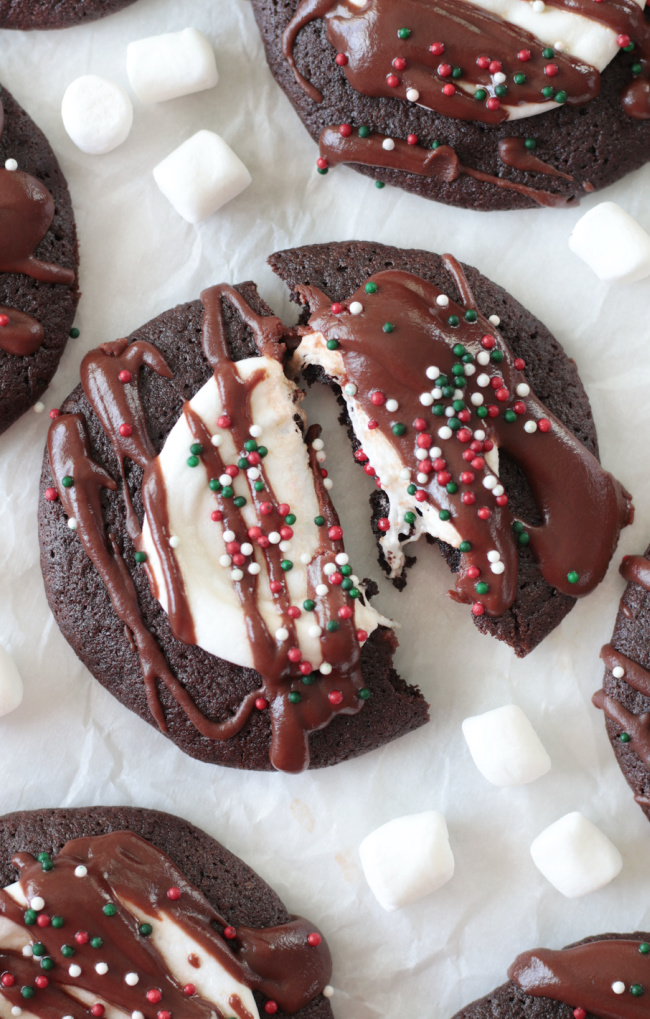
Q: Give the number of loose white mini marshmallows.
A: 8